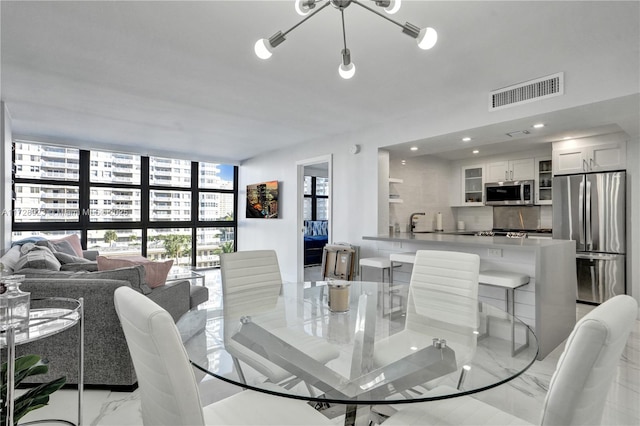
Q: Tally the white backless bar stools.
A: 3